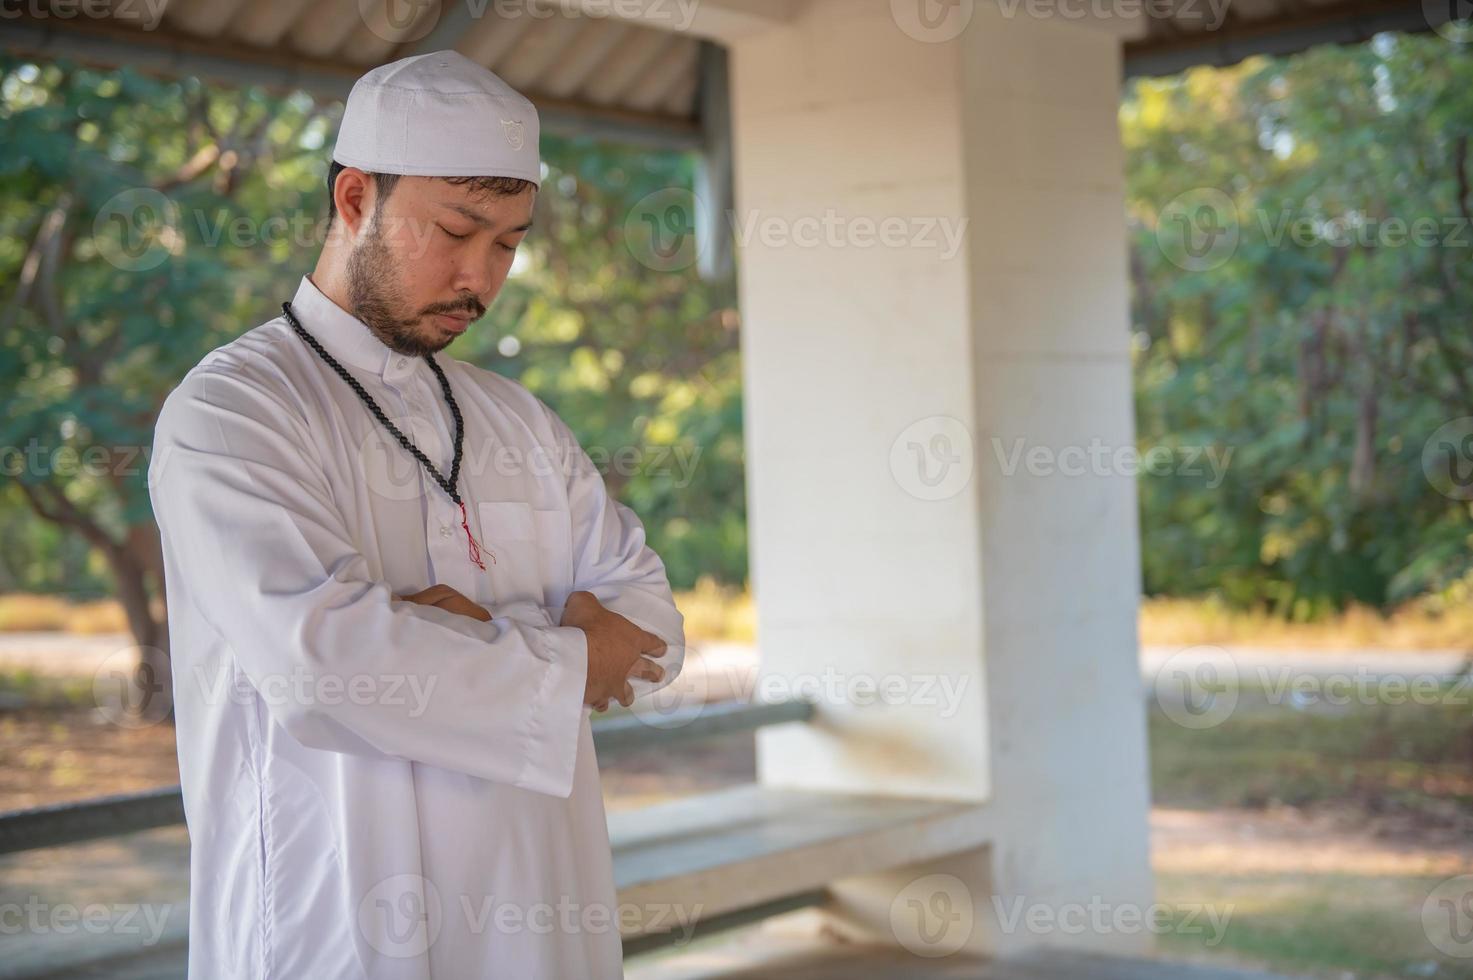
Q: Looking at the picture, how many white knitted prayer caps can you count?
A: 1